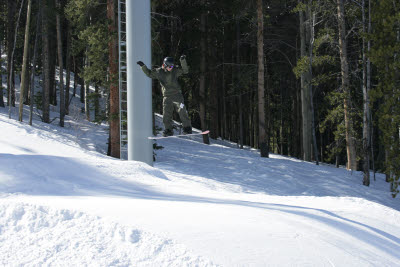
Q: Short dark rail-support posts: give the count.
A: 0